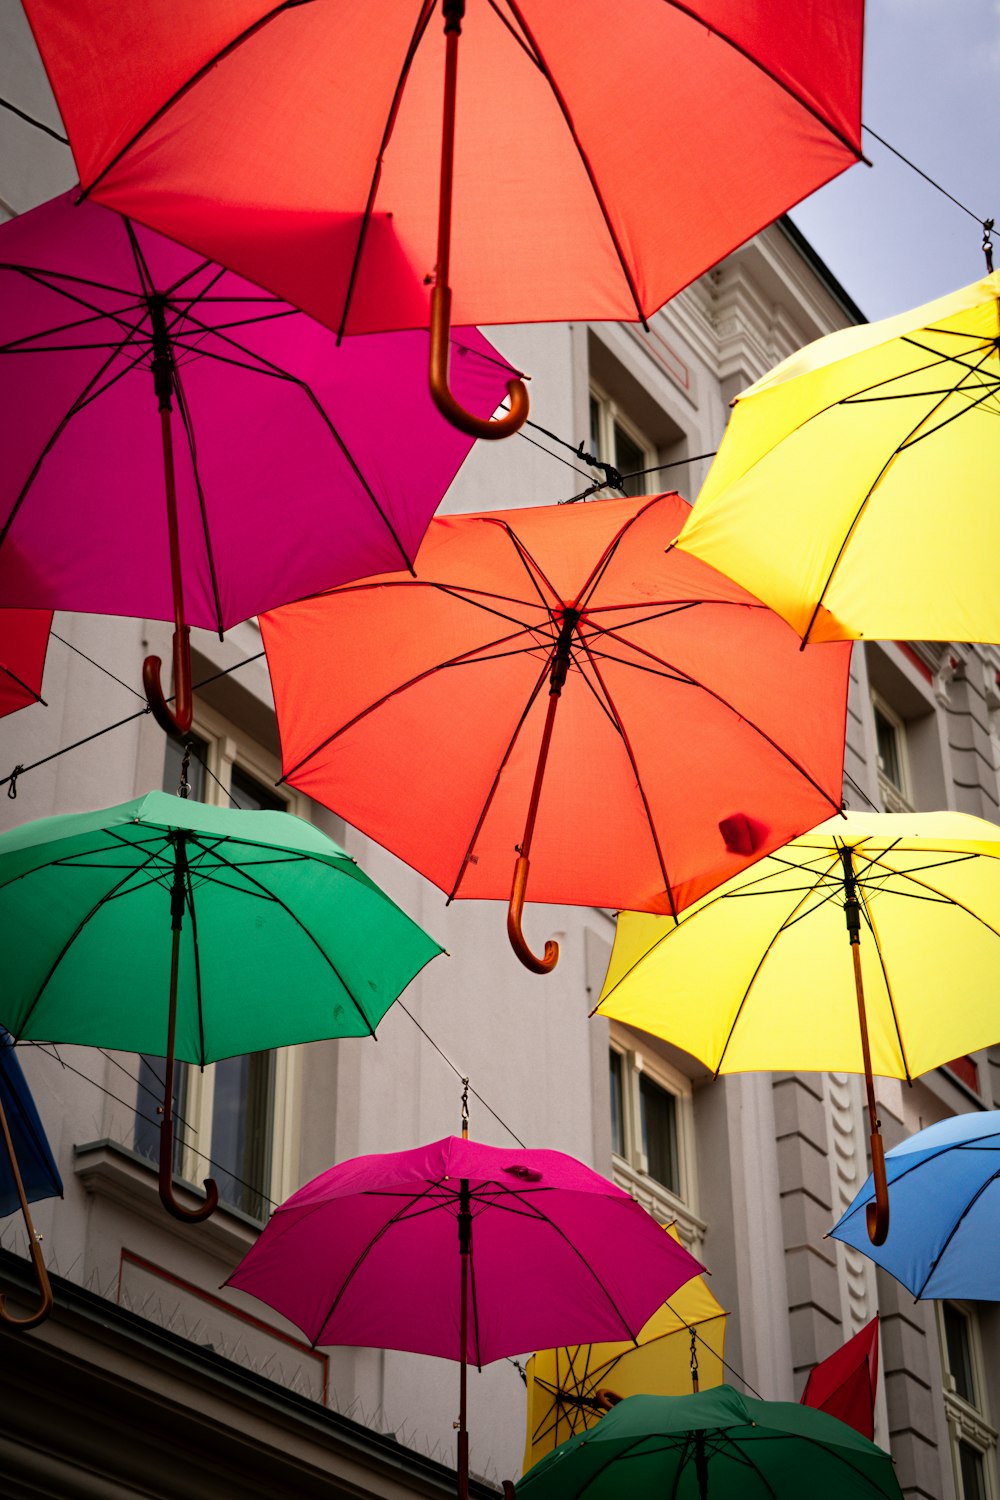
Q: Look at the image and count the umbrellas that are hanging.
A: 13